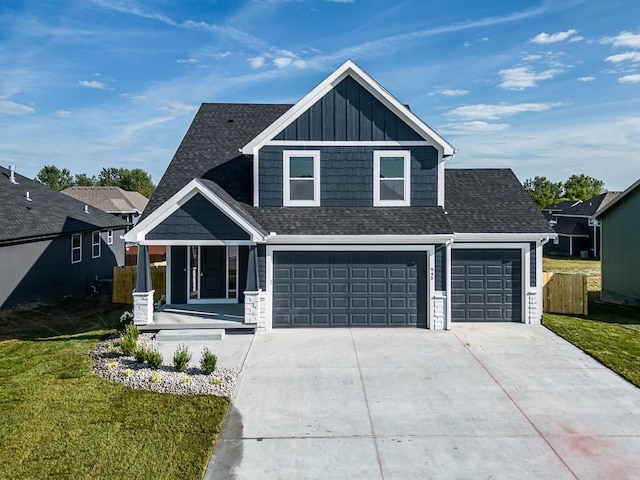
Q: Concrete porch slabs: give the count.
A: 1